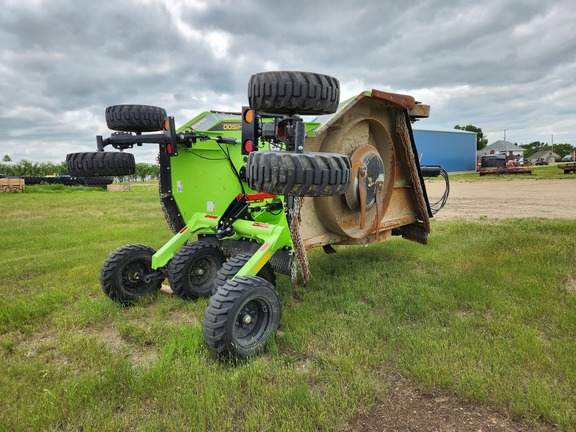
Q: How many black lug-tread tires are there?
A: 8